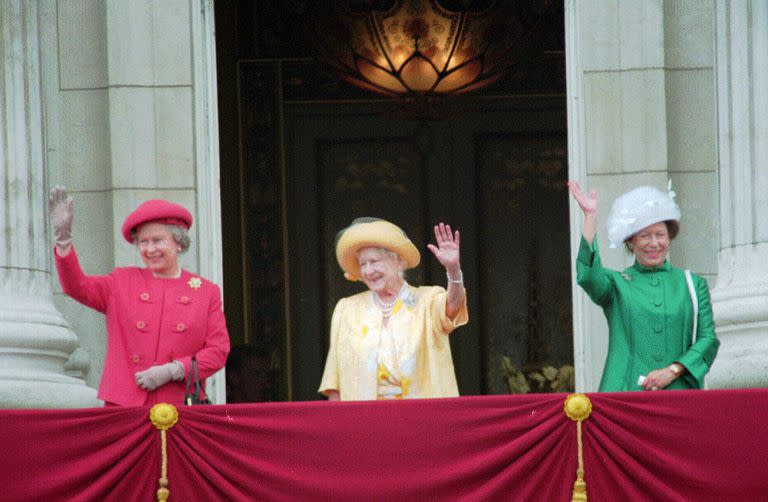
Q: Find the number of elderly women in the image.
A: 3